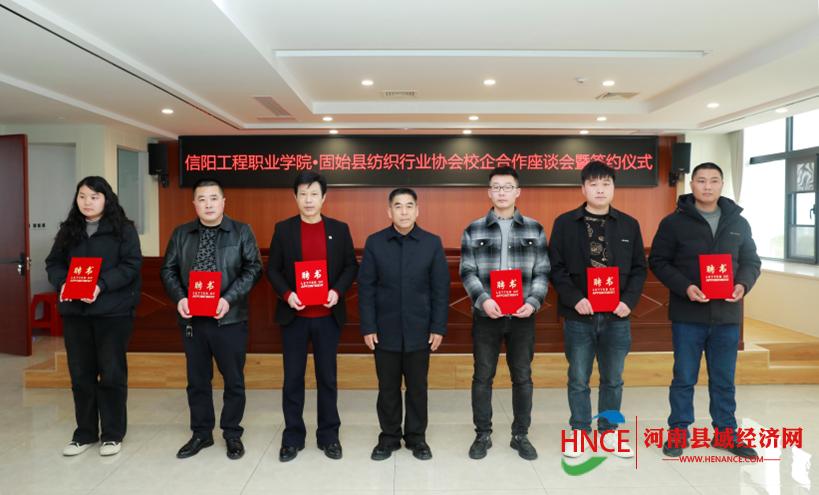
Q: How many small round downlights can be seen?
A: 12